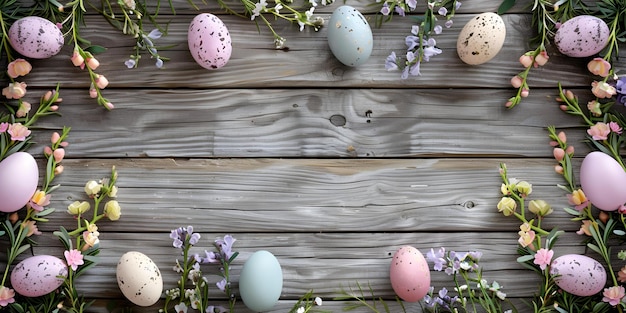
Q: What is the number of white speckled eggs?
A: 2